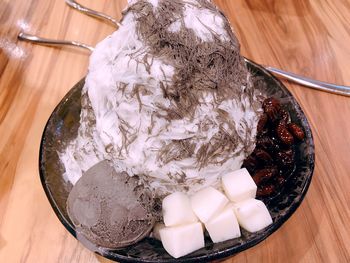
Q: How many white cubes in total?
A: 6